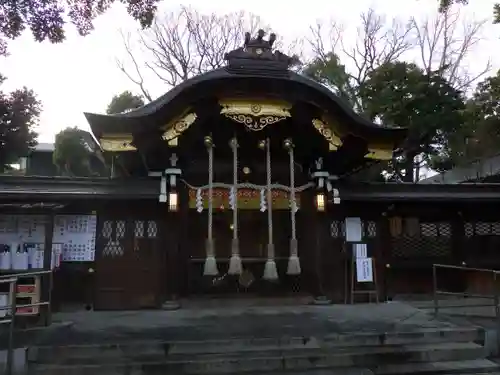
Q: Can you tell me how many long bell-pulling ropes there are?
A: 4